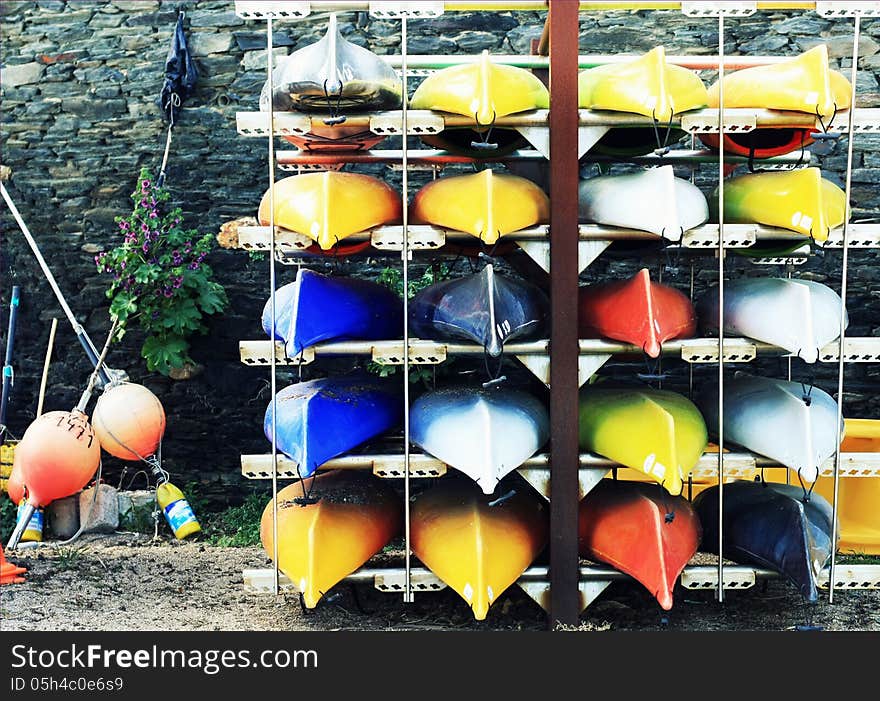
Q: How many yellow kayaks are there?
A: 9